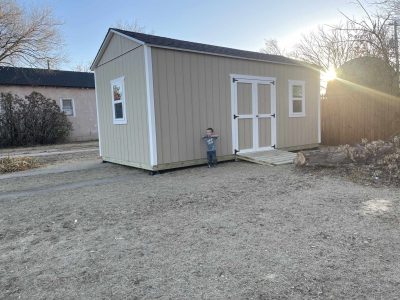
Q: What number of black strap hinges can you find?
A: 6